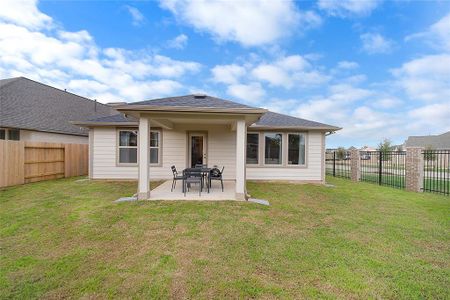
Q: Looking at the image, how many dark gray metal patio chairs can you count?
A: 4